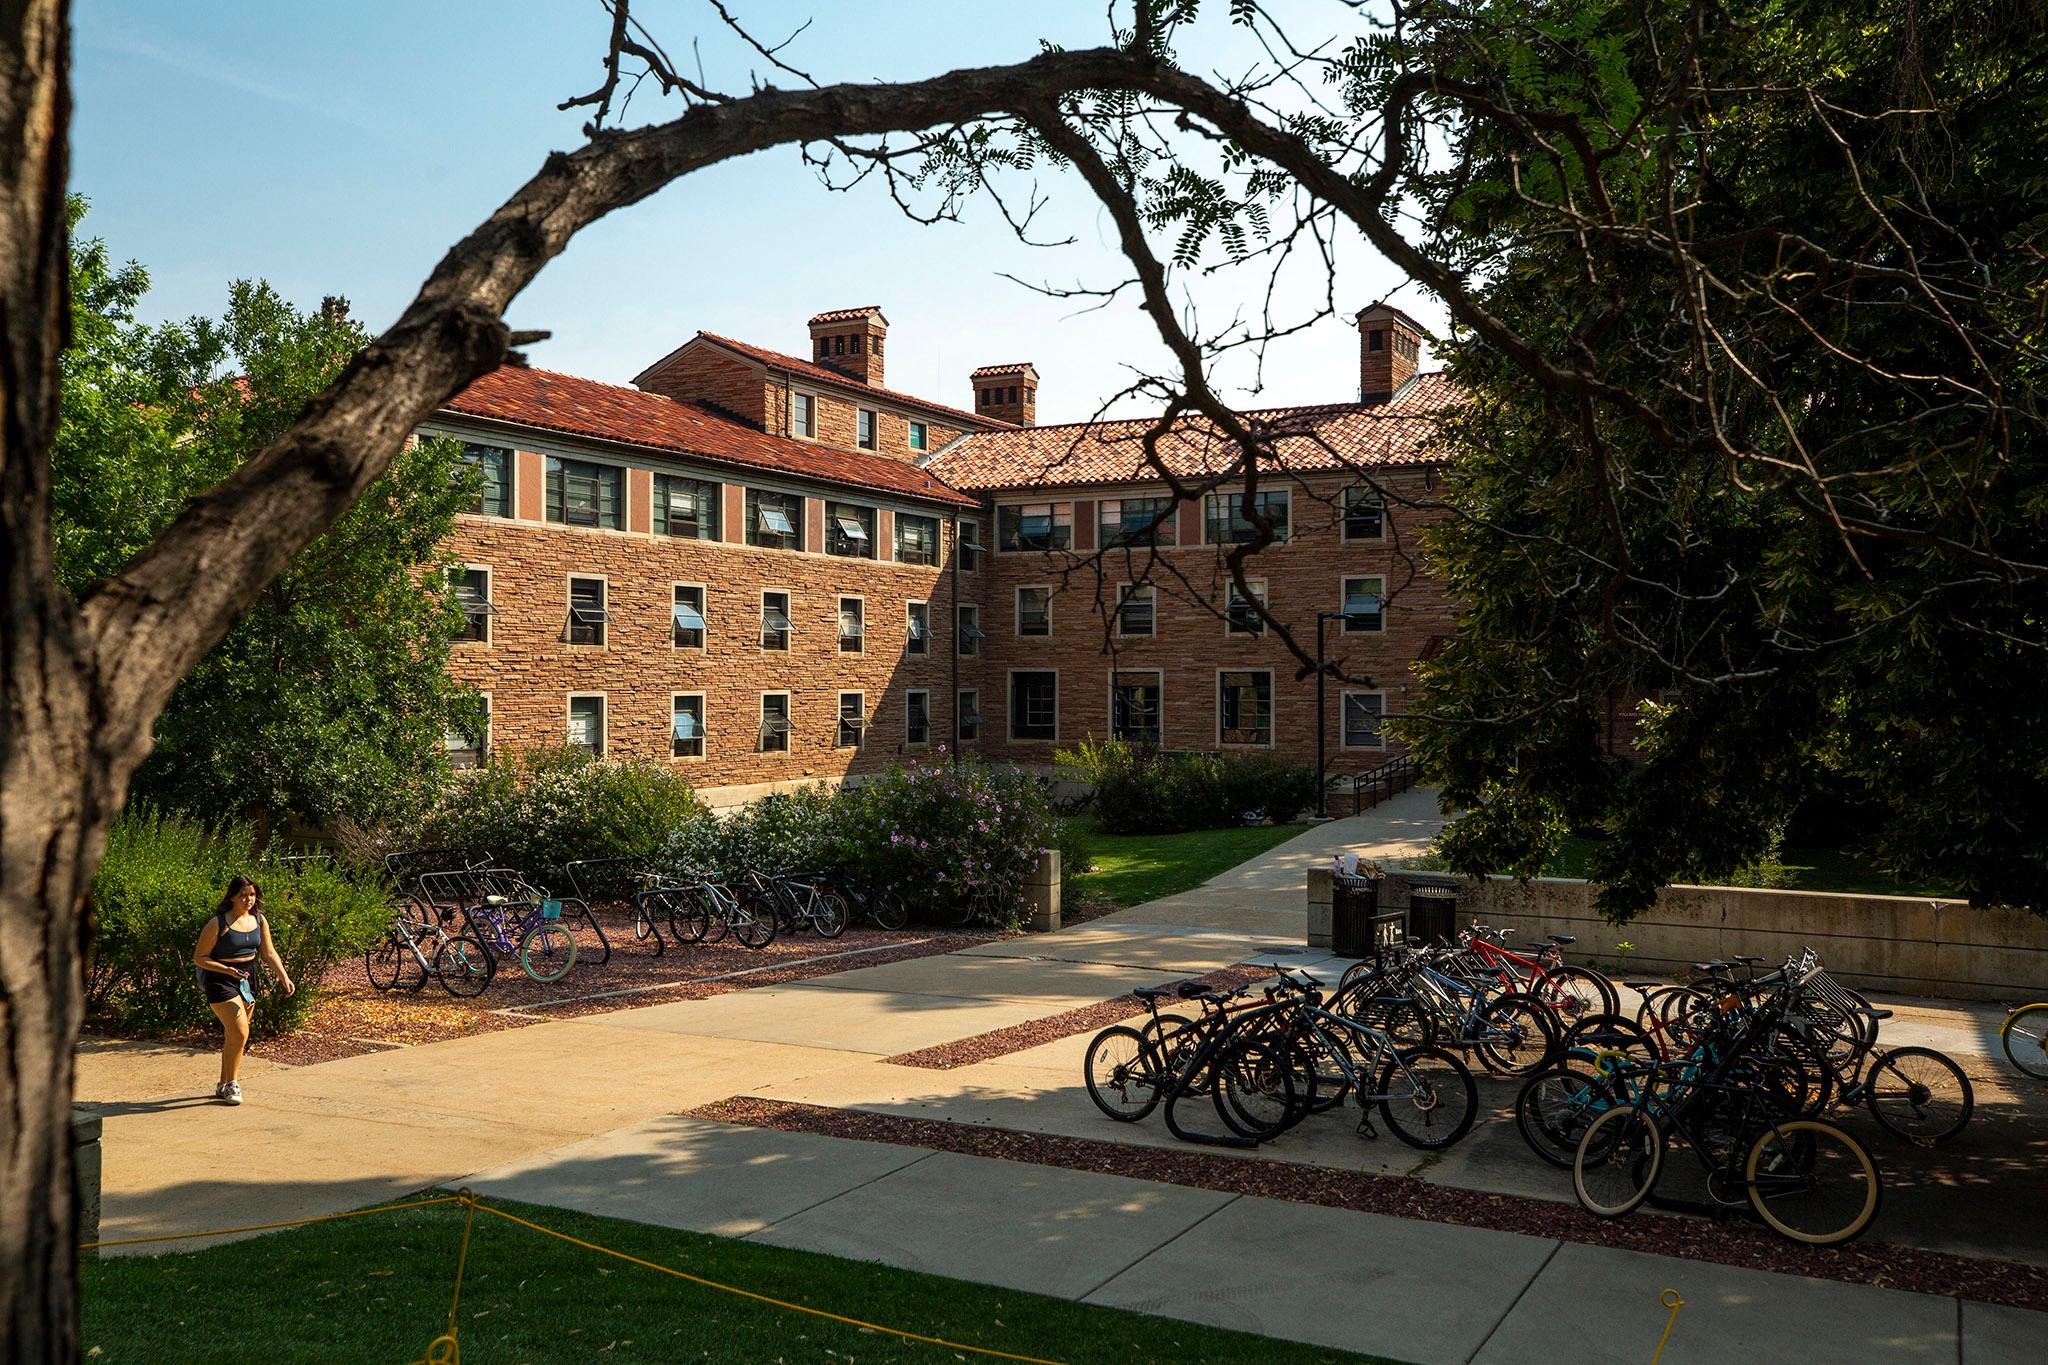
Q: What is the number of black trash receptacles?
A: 2